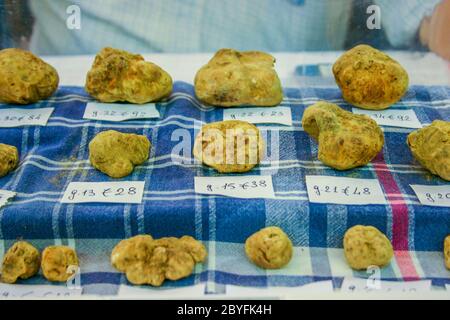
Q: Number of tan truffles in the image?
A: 15